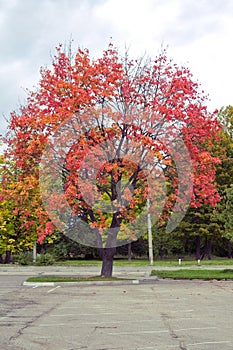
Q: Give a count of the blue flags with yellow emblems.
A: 0